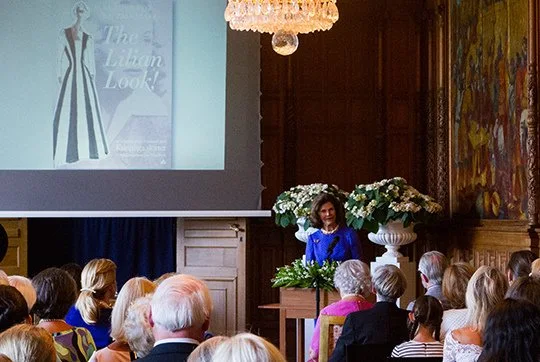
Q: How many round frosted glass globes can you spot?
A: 1